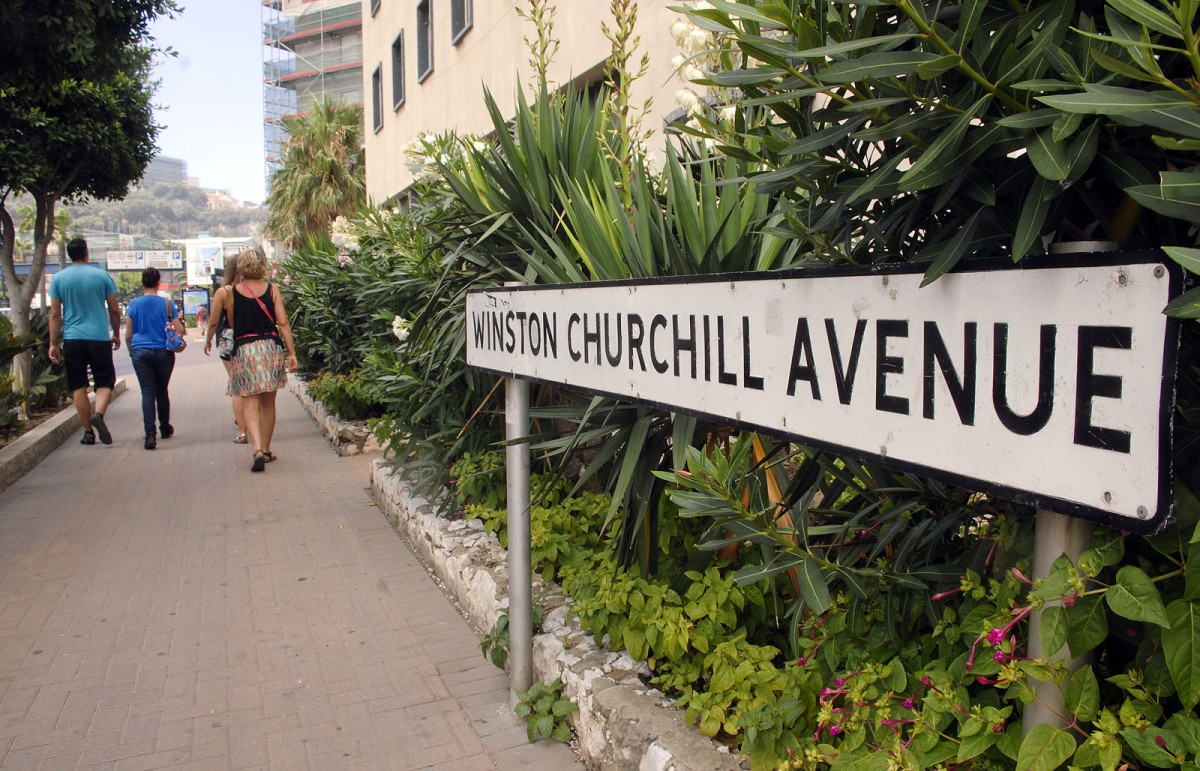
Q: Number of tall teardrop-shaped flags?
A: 0